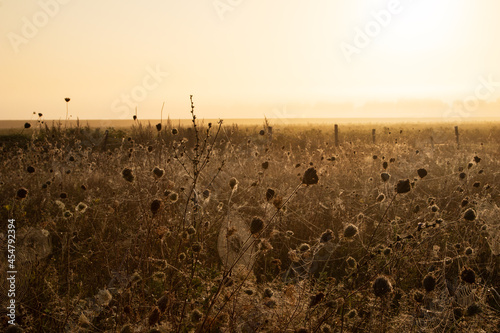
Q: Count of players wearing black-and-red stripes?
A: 0